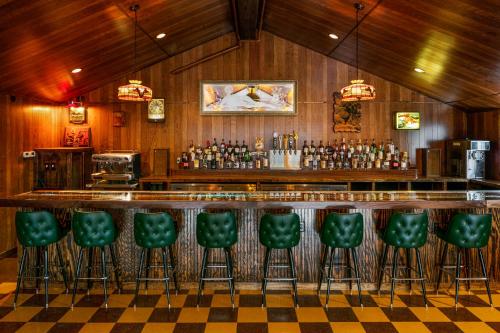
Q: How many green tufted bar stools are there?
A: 8